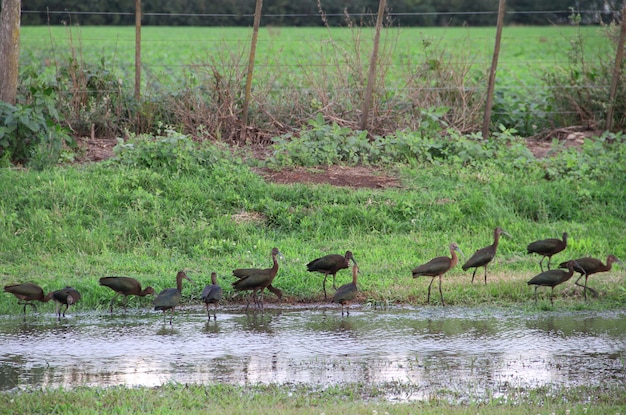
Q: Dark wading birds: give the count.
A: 14